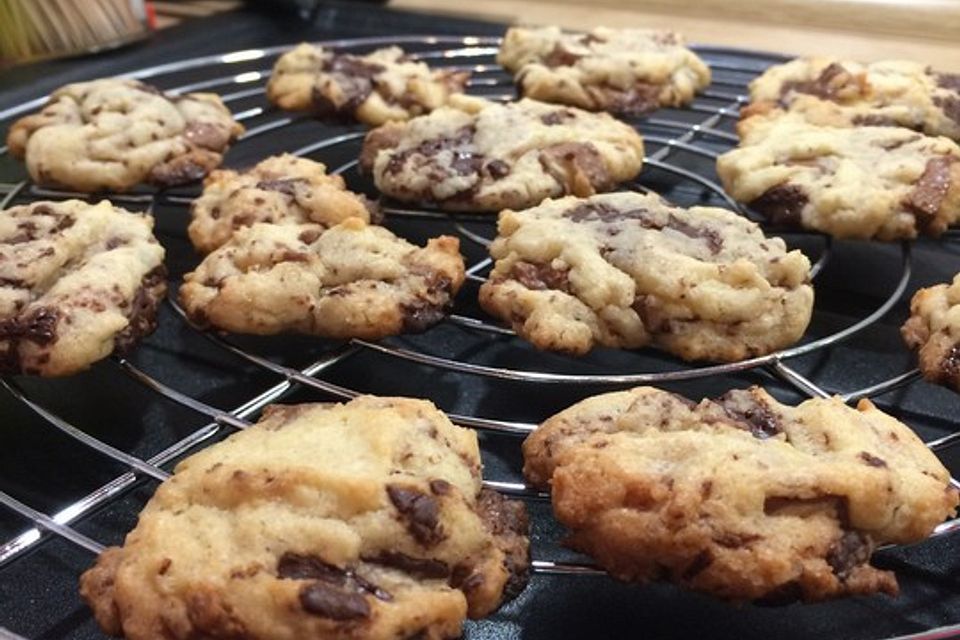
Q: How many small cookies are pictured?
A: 13